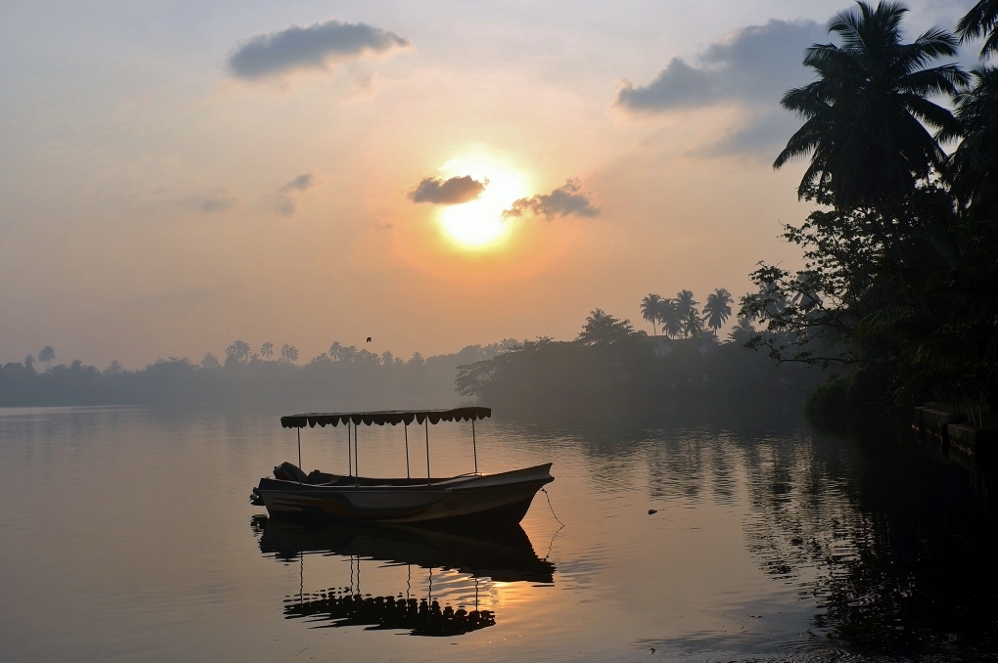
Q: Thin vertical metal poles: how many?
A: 6